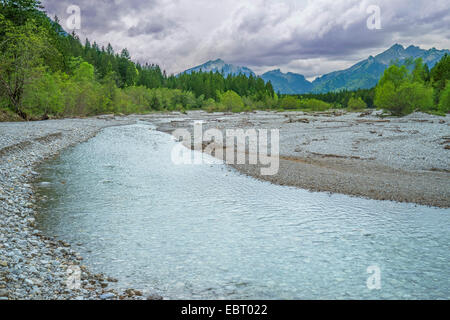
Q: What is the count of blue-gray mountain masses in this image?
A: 3